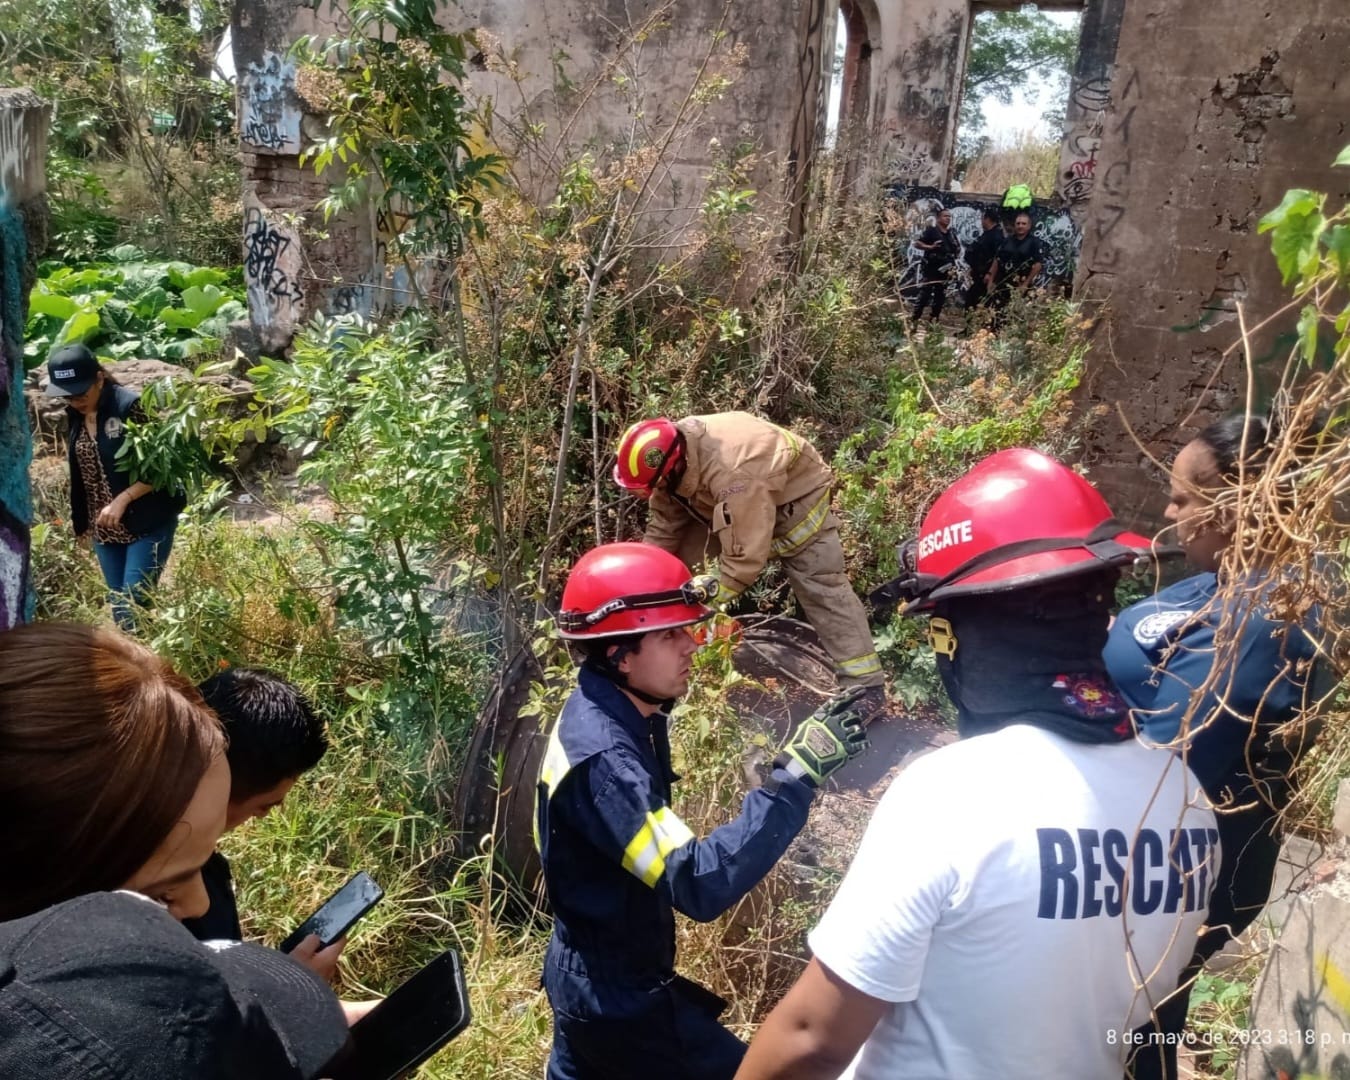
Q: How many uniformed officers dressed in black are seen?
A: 3